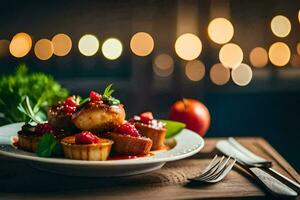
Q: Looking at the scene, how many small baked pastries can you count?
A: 6